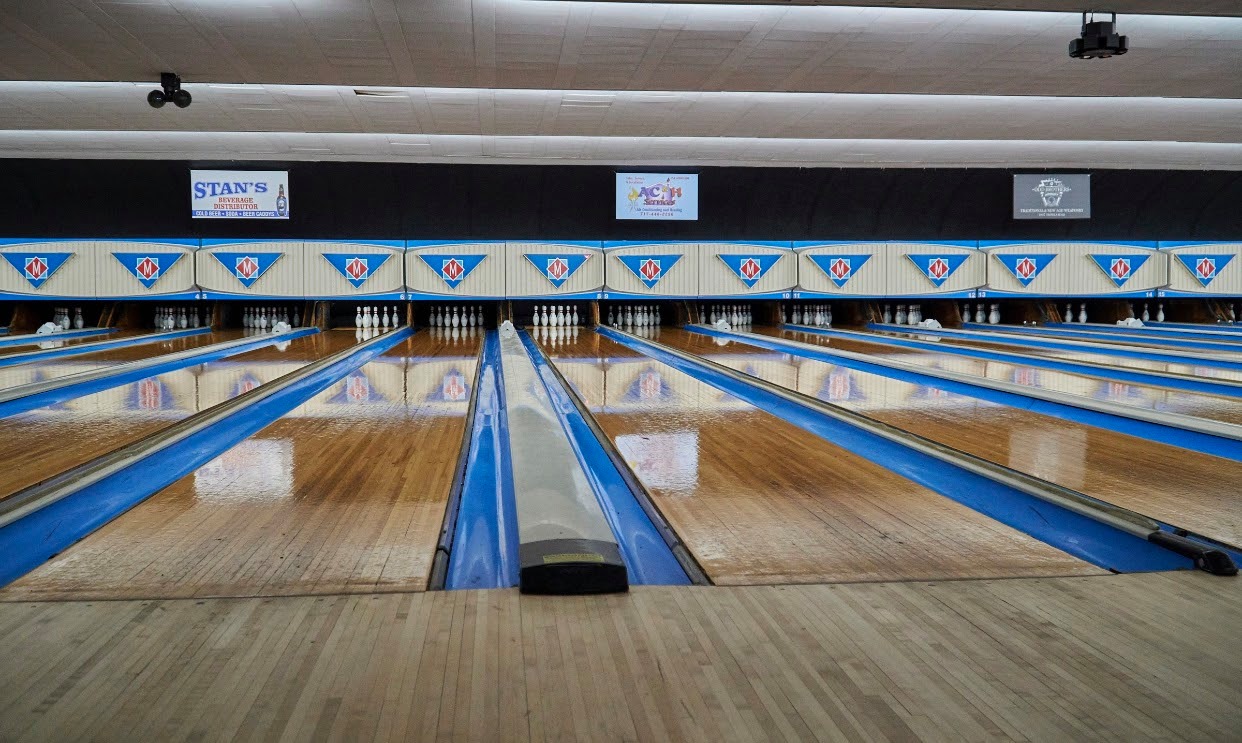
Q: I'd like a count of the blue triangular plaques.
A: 13